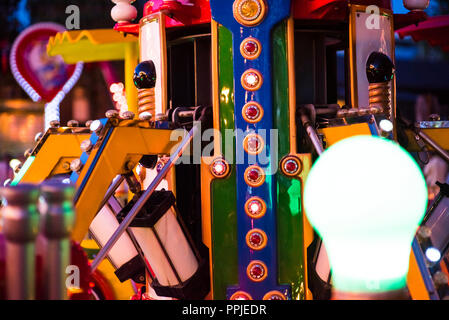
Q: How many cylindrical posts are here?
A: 2